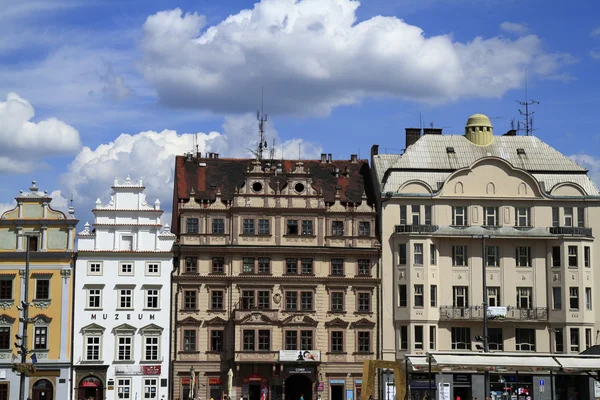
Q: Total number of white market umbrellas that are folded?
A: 2